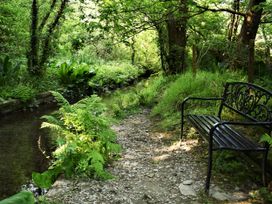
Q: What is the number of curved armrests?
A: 2